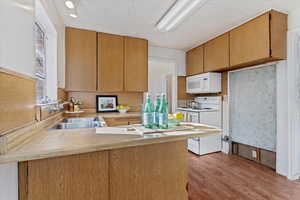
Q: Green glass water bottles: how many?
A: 3